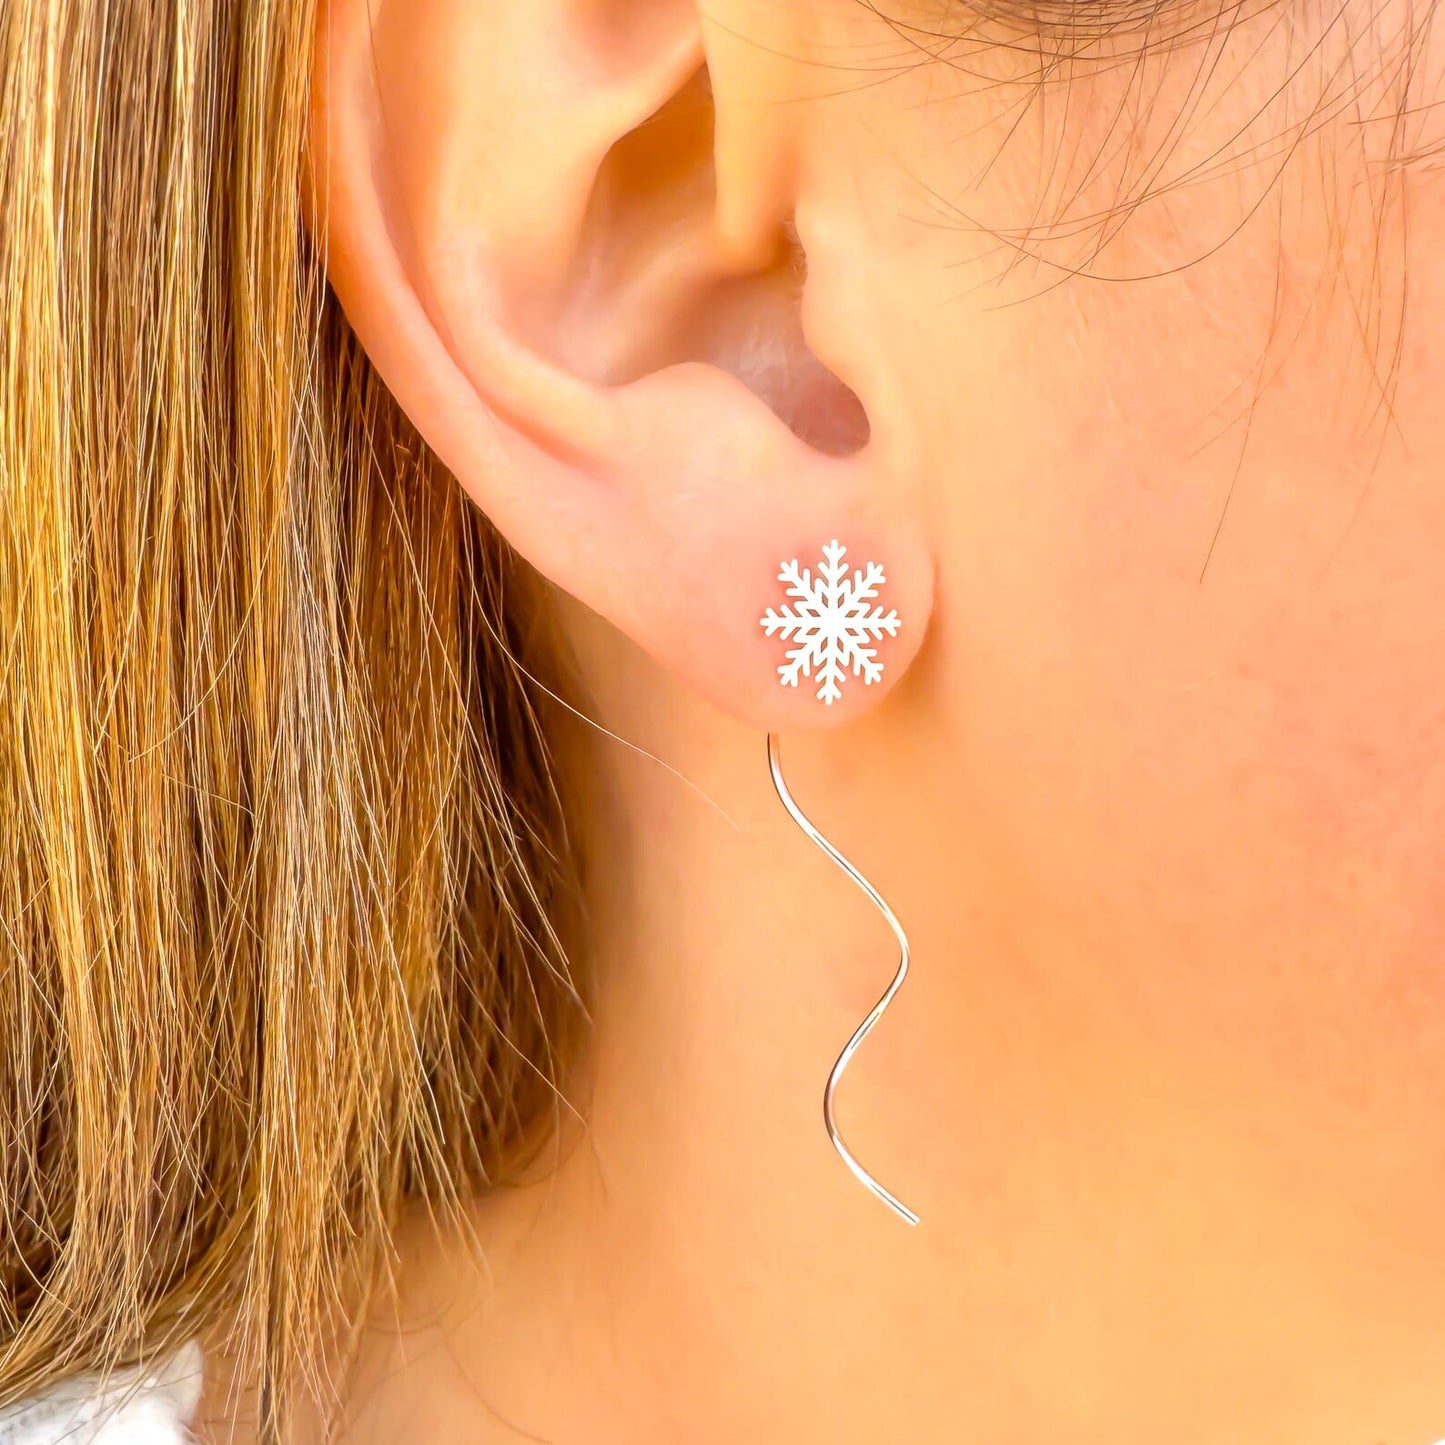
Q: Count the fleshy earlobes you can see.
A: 1